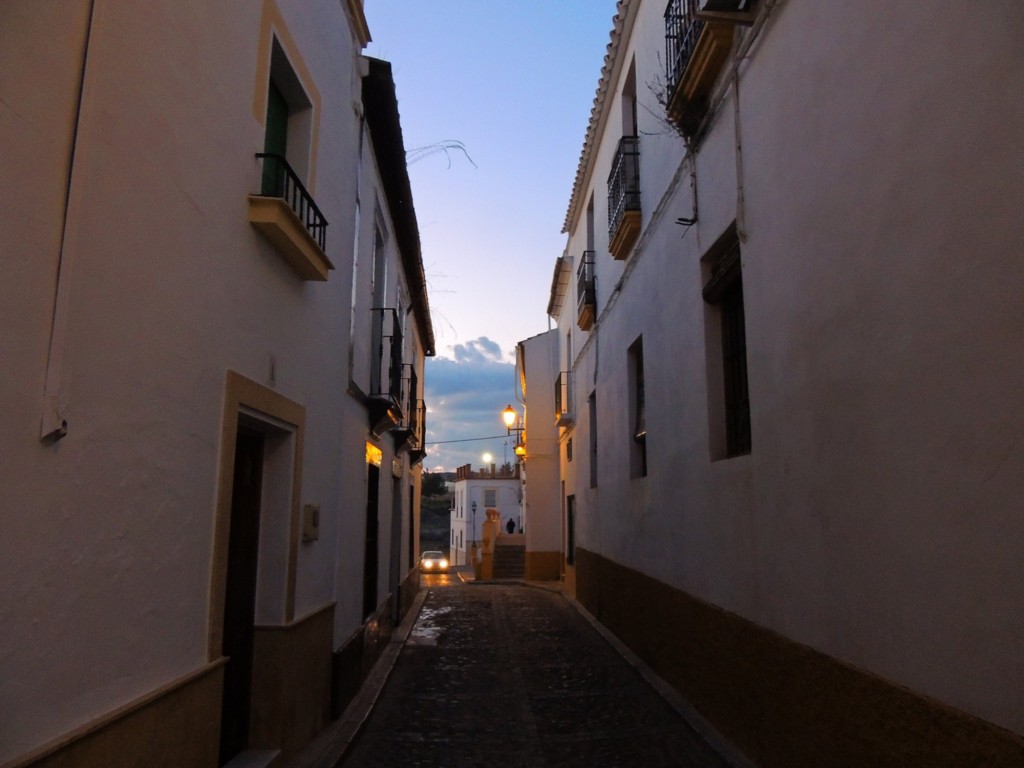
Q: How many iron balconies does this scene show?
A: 8